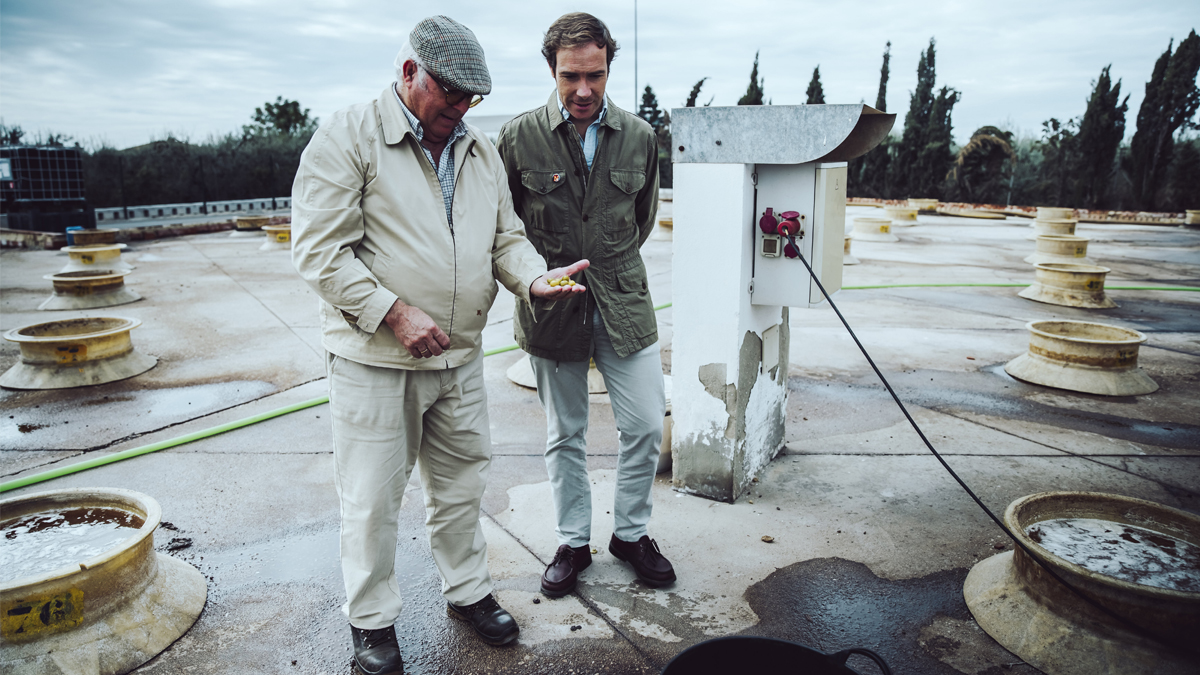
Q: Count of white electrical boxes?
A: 1